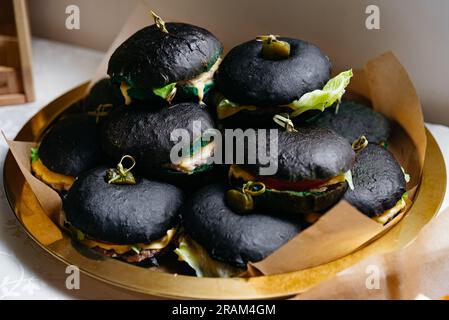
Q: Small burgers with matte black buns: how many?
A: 10